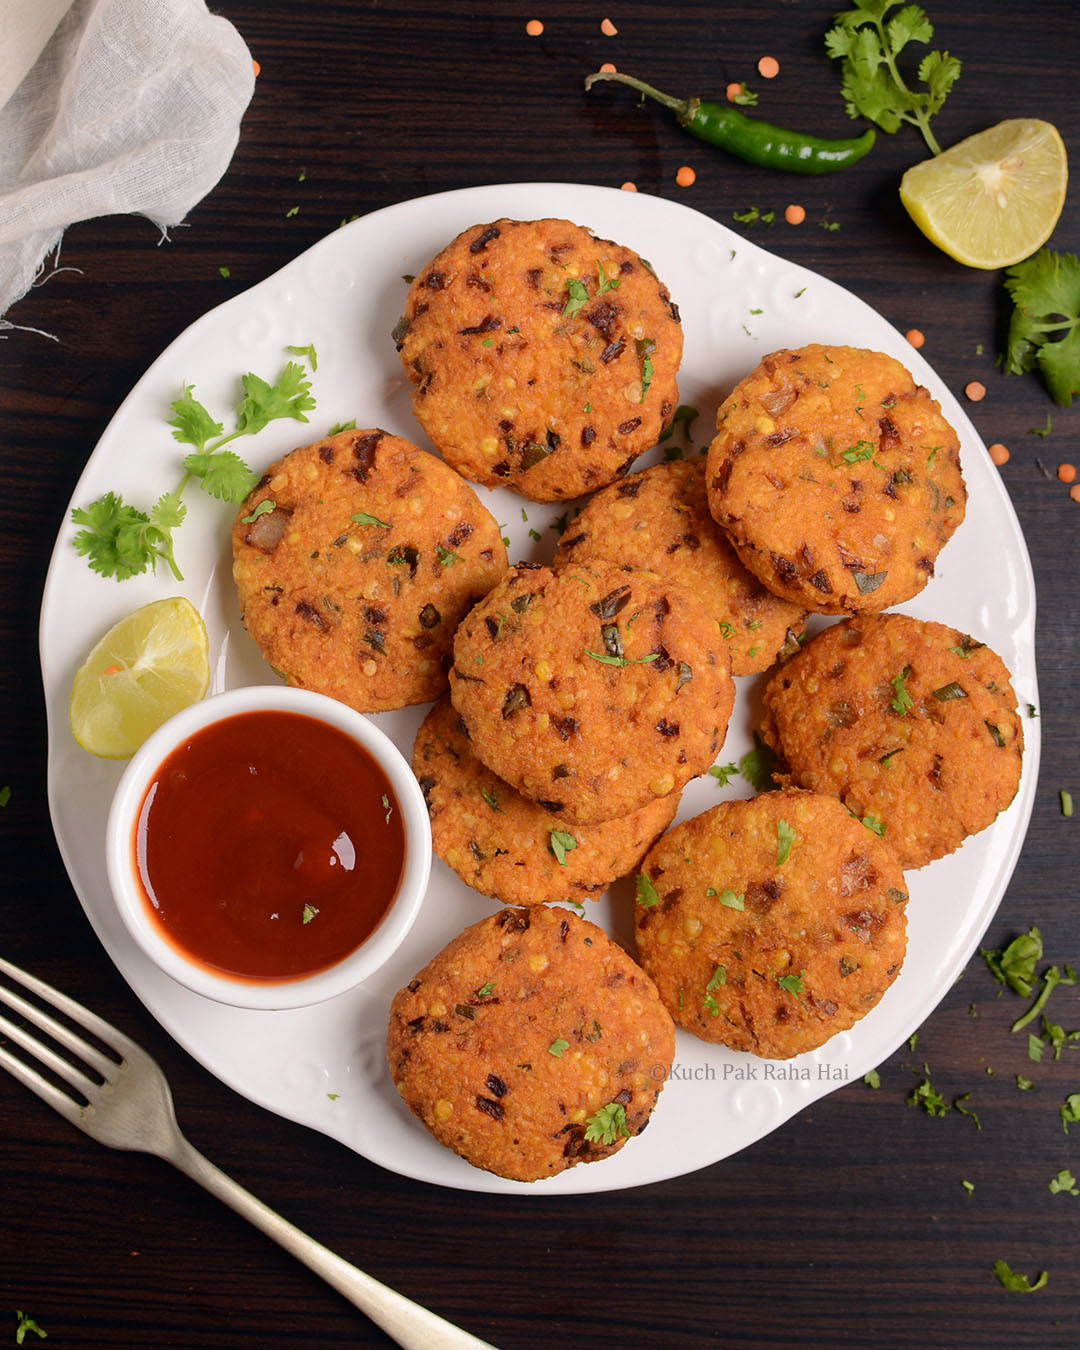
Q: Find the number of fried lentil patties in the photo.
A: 9